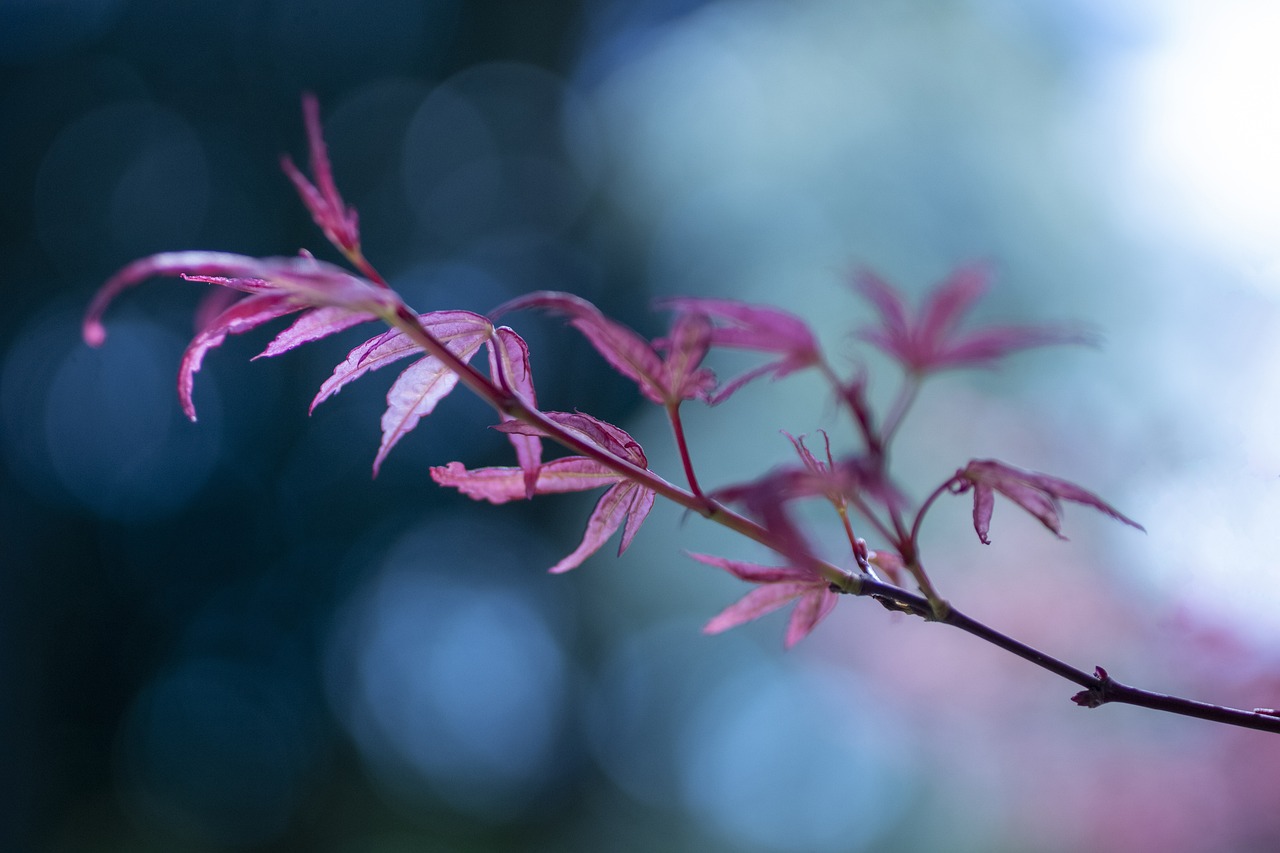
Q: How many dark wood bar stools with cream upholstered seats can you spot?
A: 0